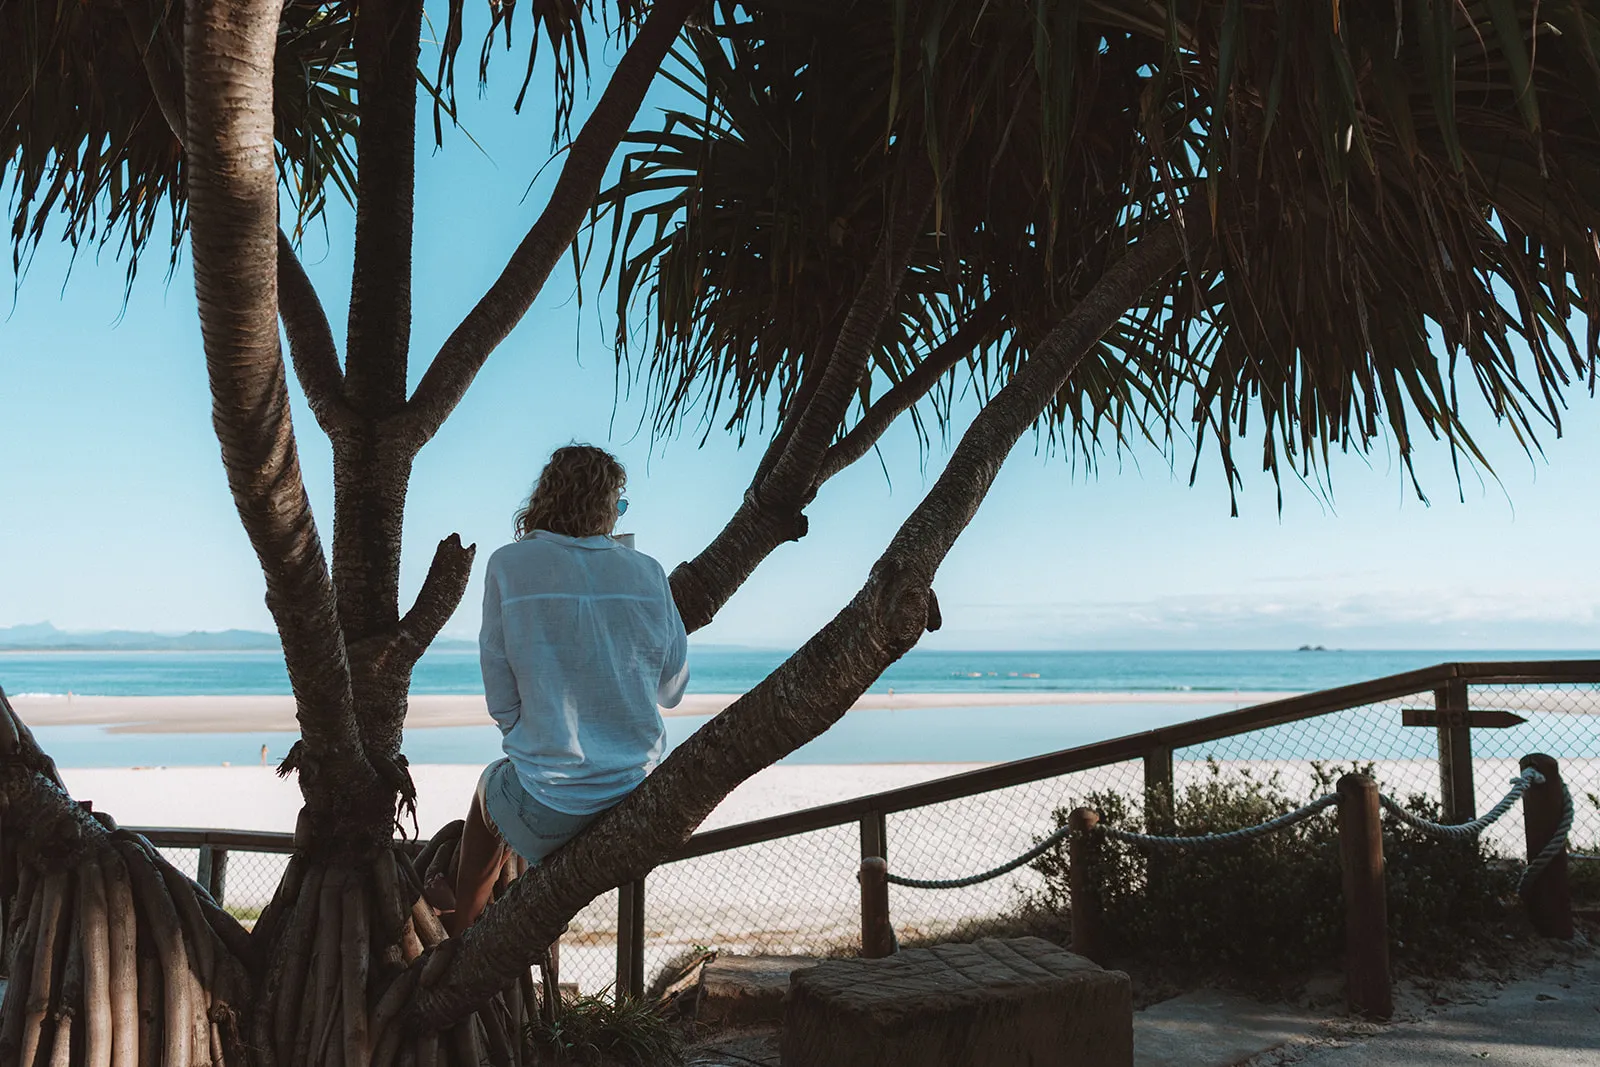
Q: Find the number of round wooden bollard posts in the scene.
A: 4